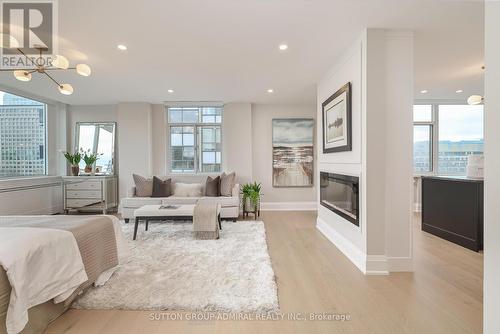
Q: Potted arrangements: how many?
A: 3